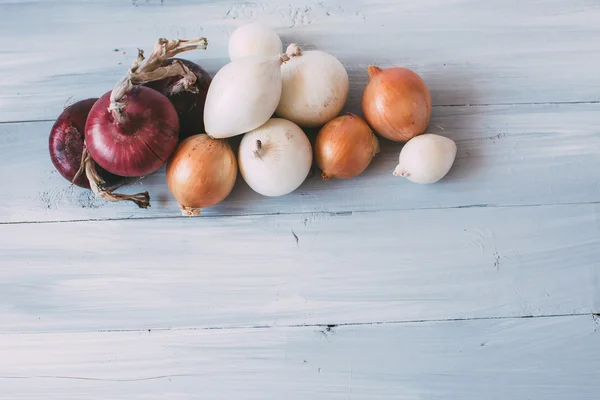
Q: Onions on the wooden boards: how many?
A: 11